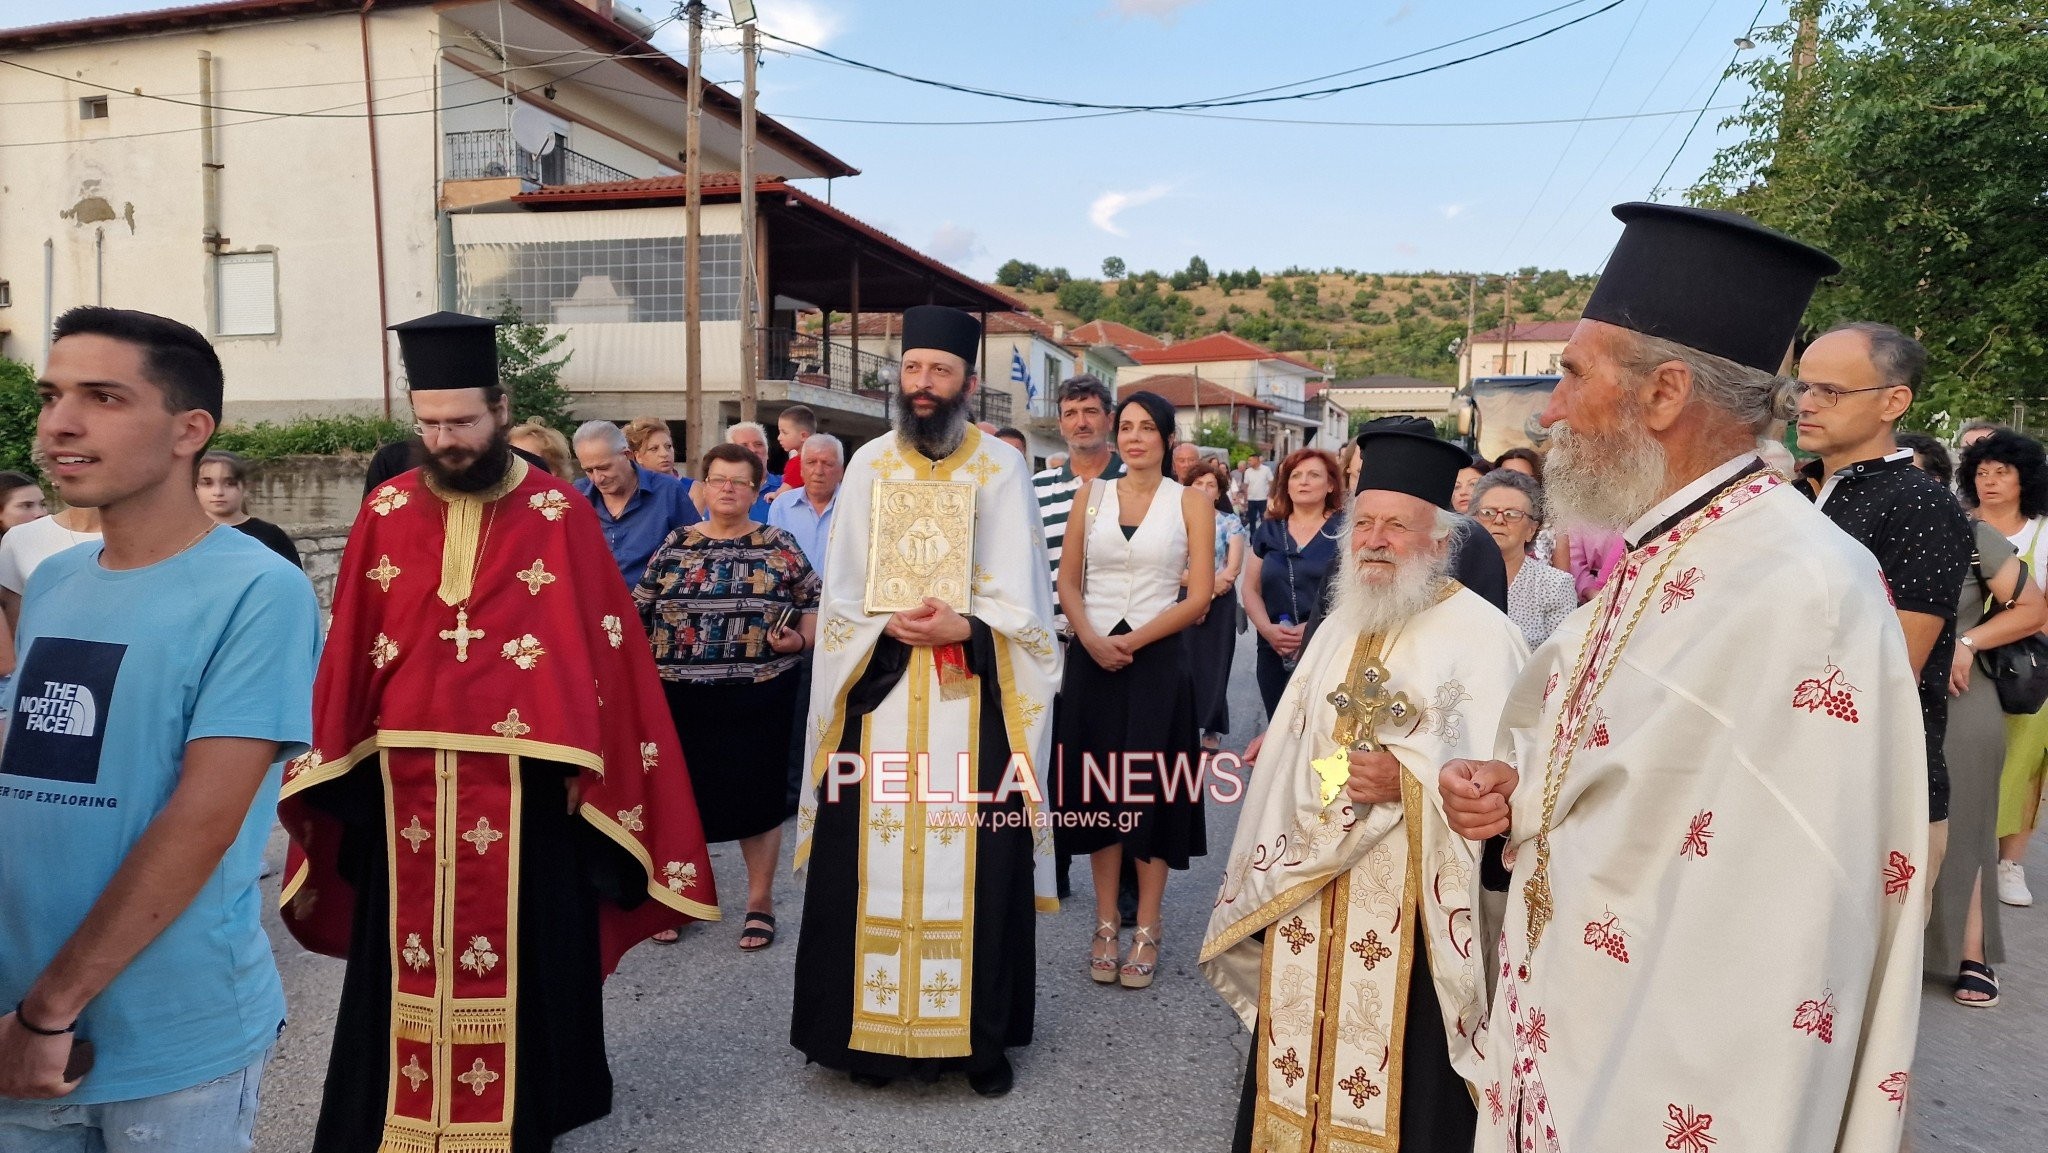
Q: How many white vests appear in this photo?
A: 1